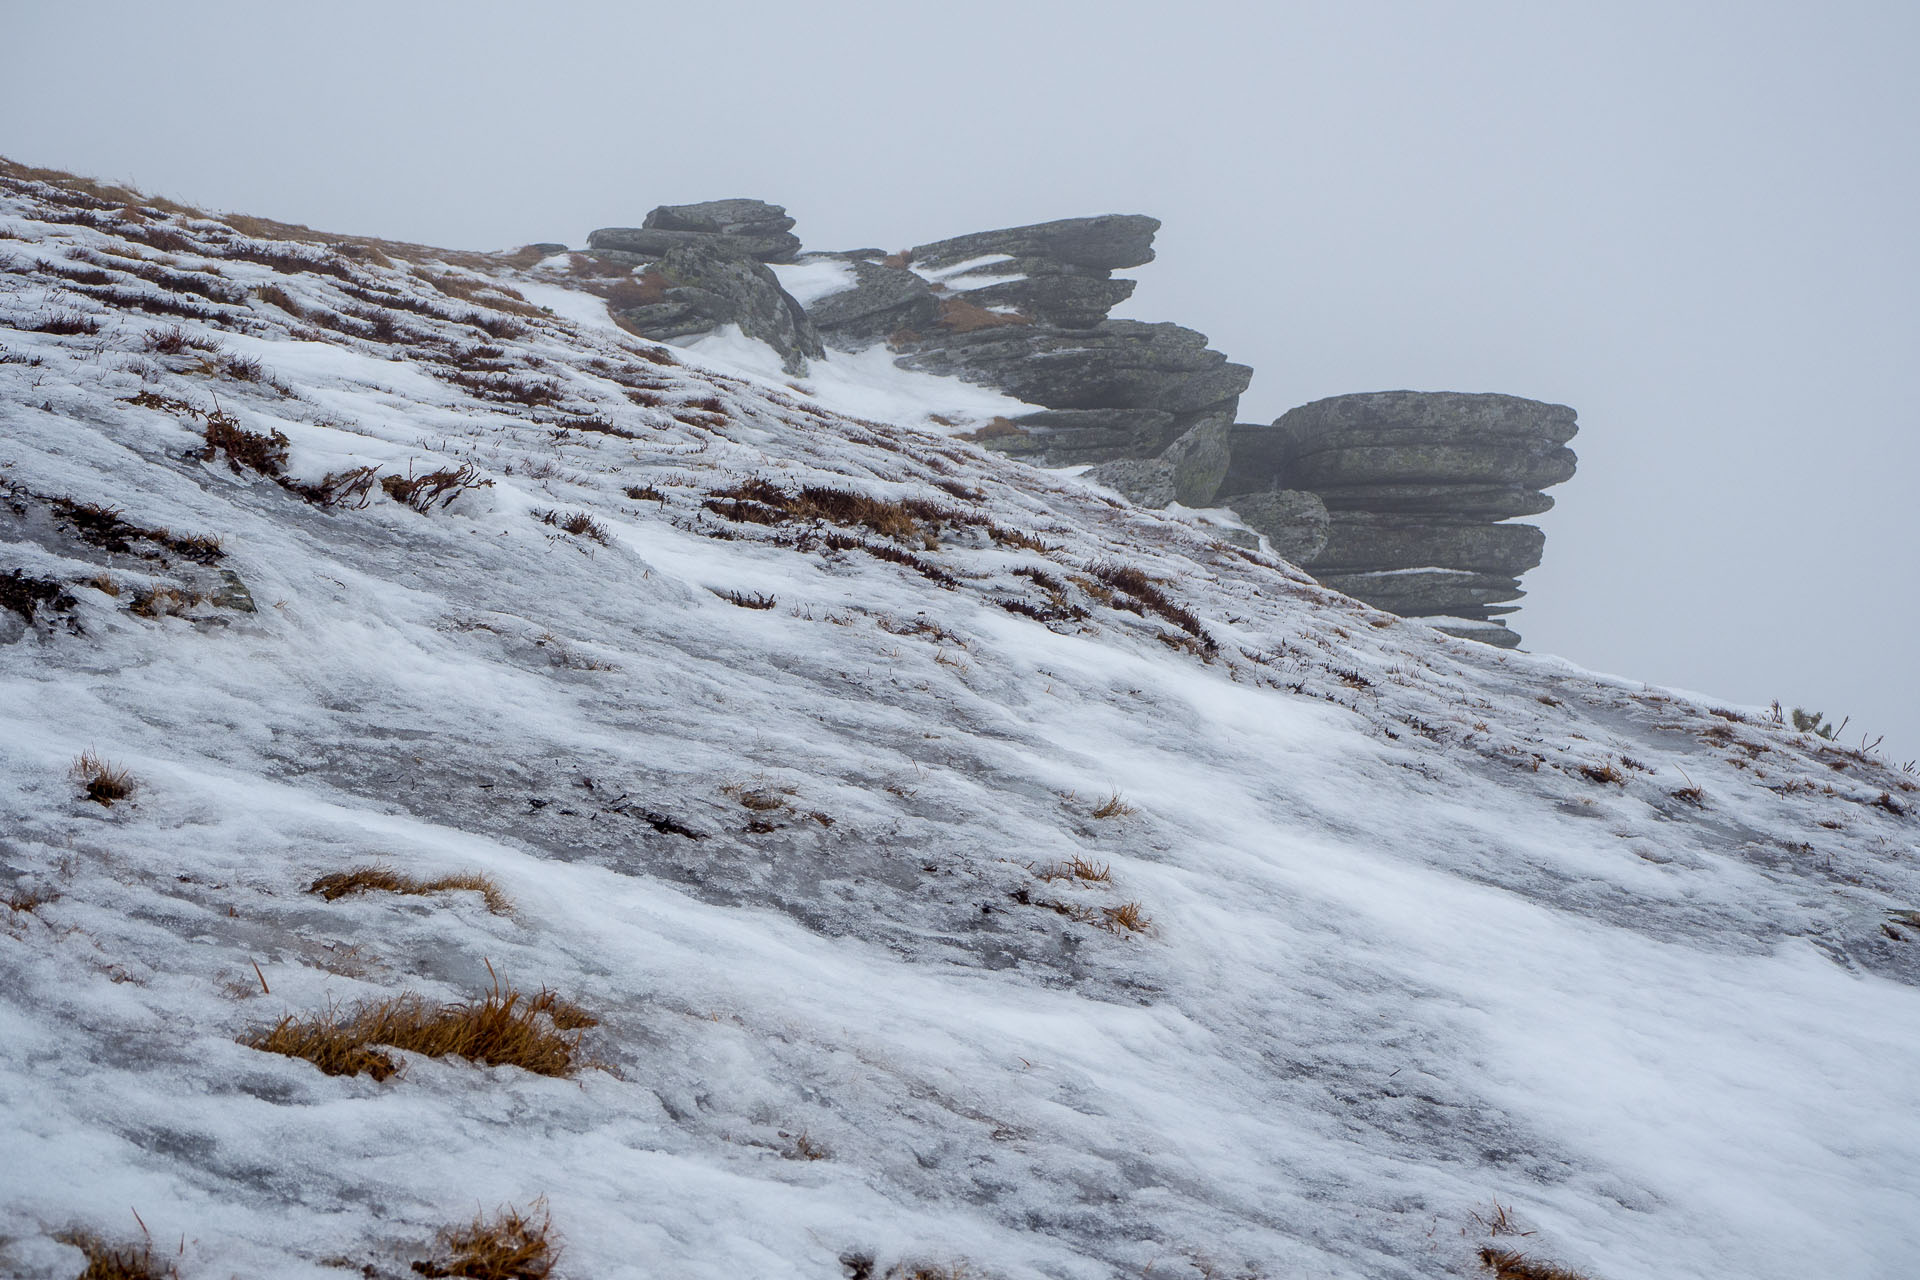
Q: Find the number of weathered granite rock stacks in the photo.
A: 3